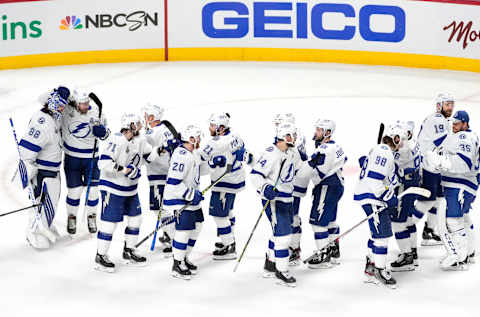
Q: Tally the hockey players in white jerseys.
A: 13